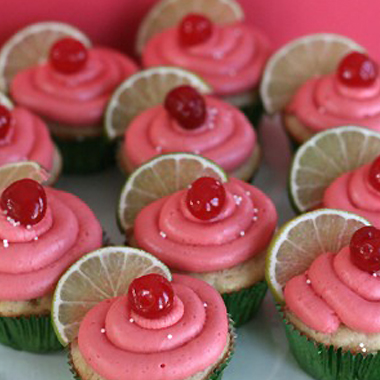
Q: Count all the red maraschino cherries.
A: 10